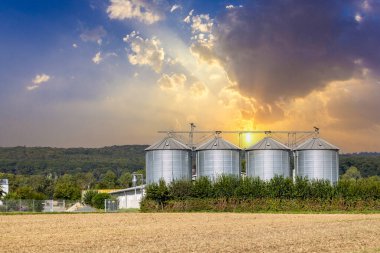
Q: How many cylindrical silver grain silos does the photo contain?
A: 4